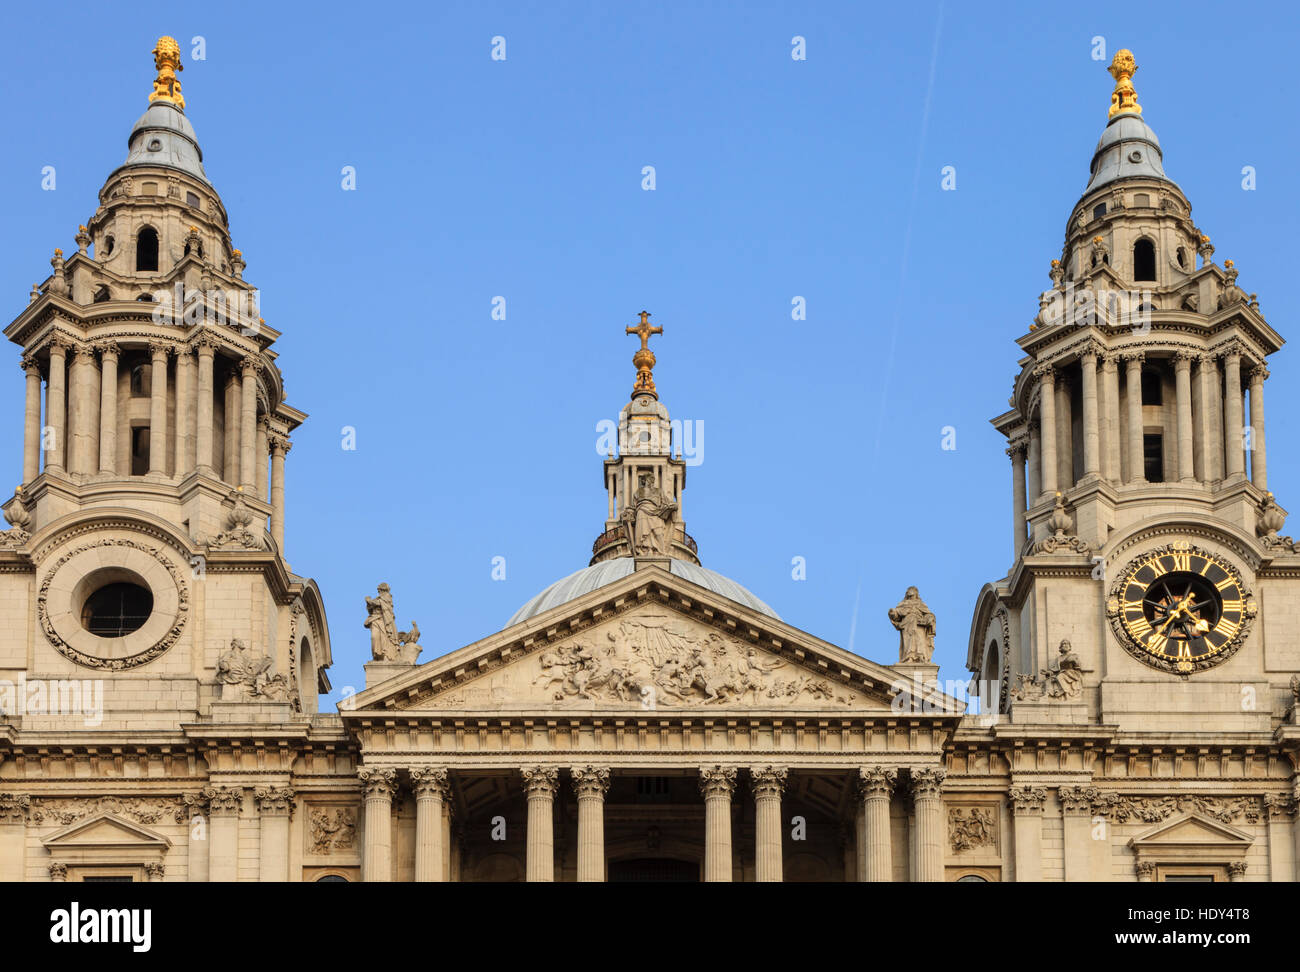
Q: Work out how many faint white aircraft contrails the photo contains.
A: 1